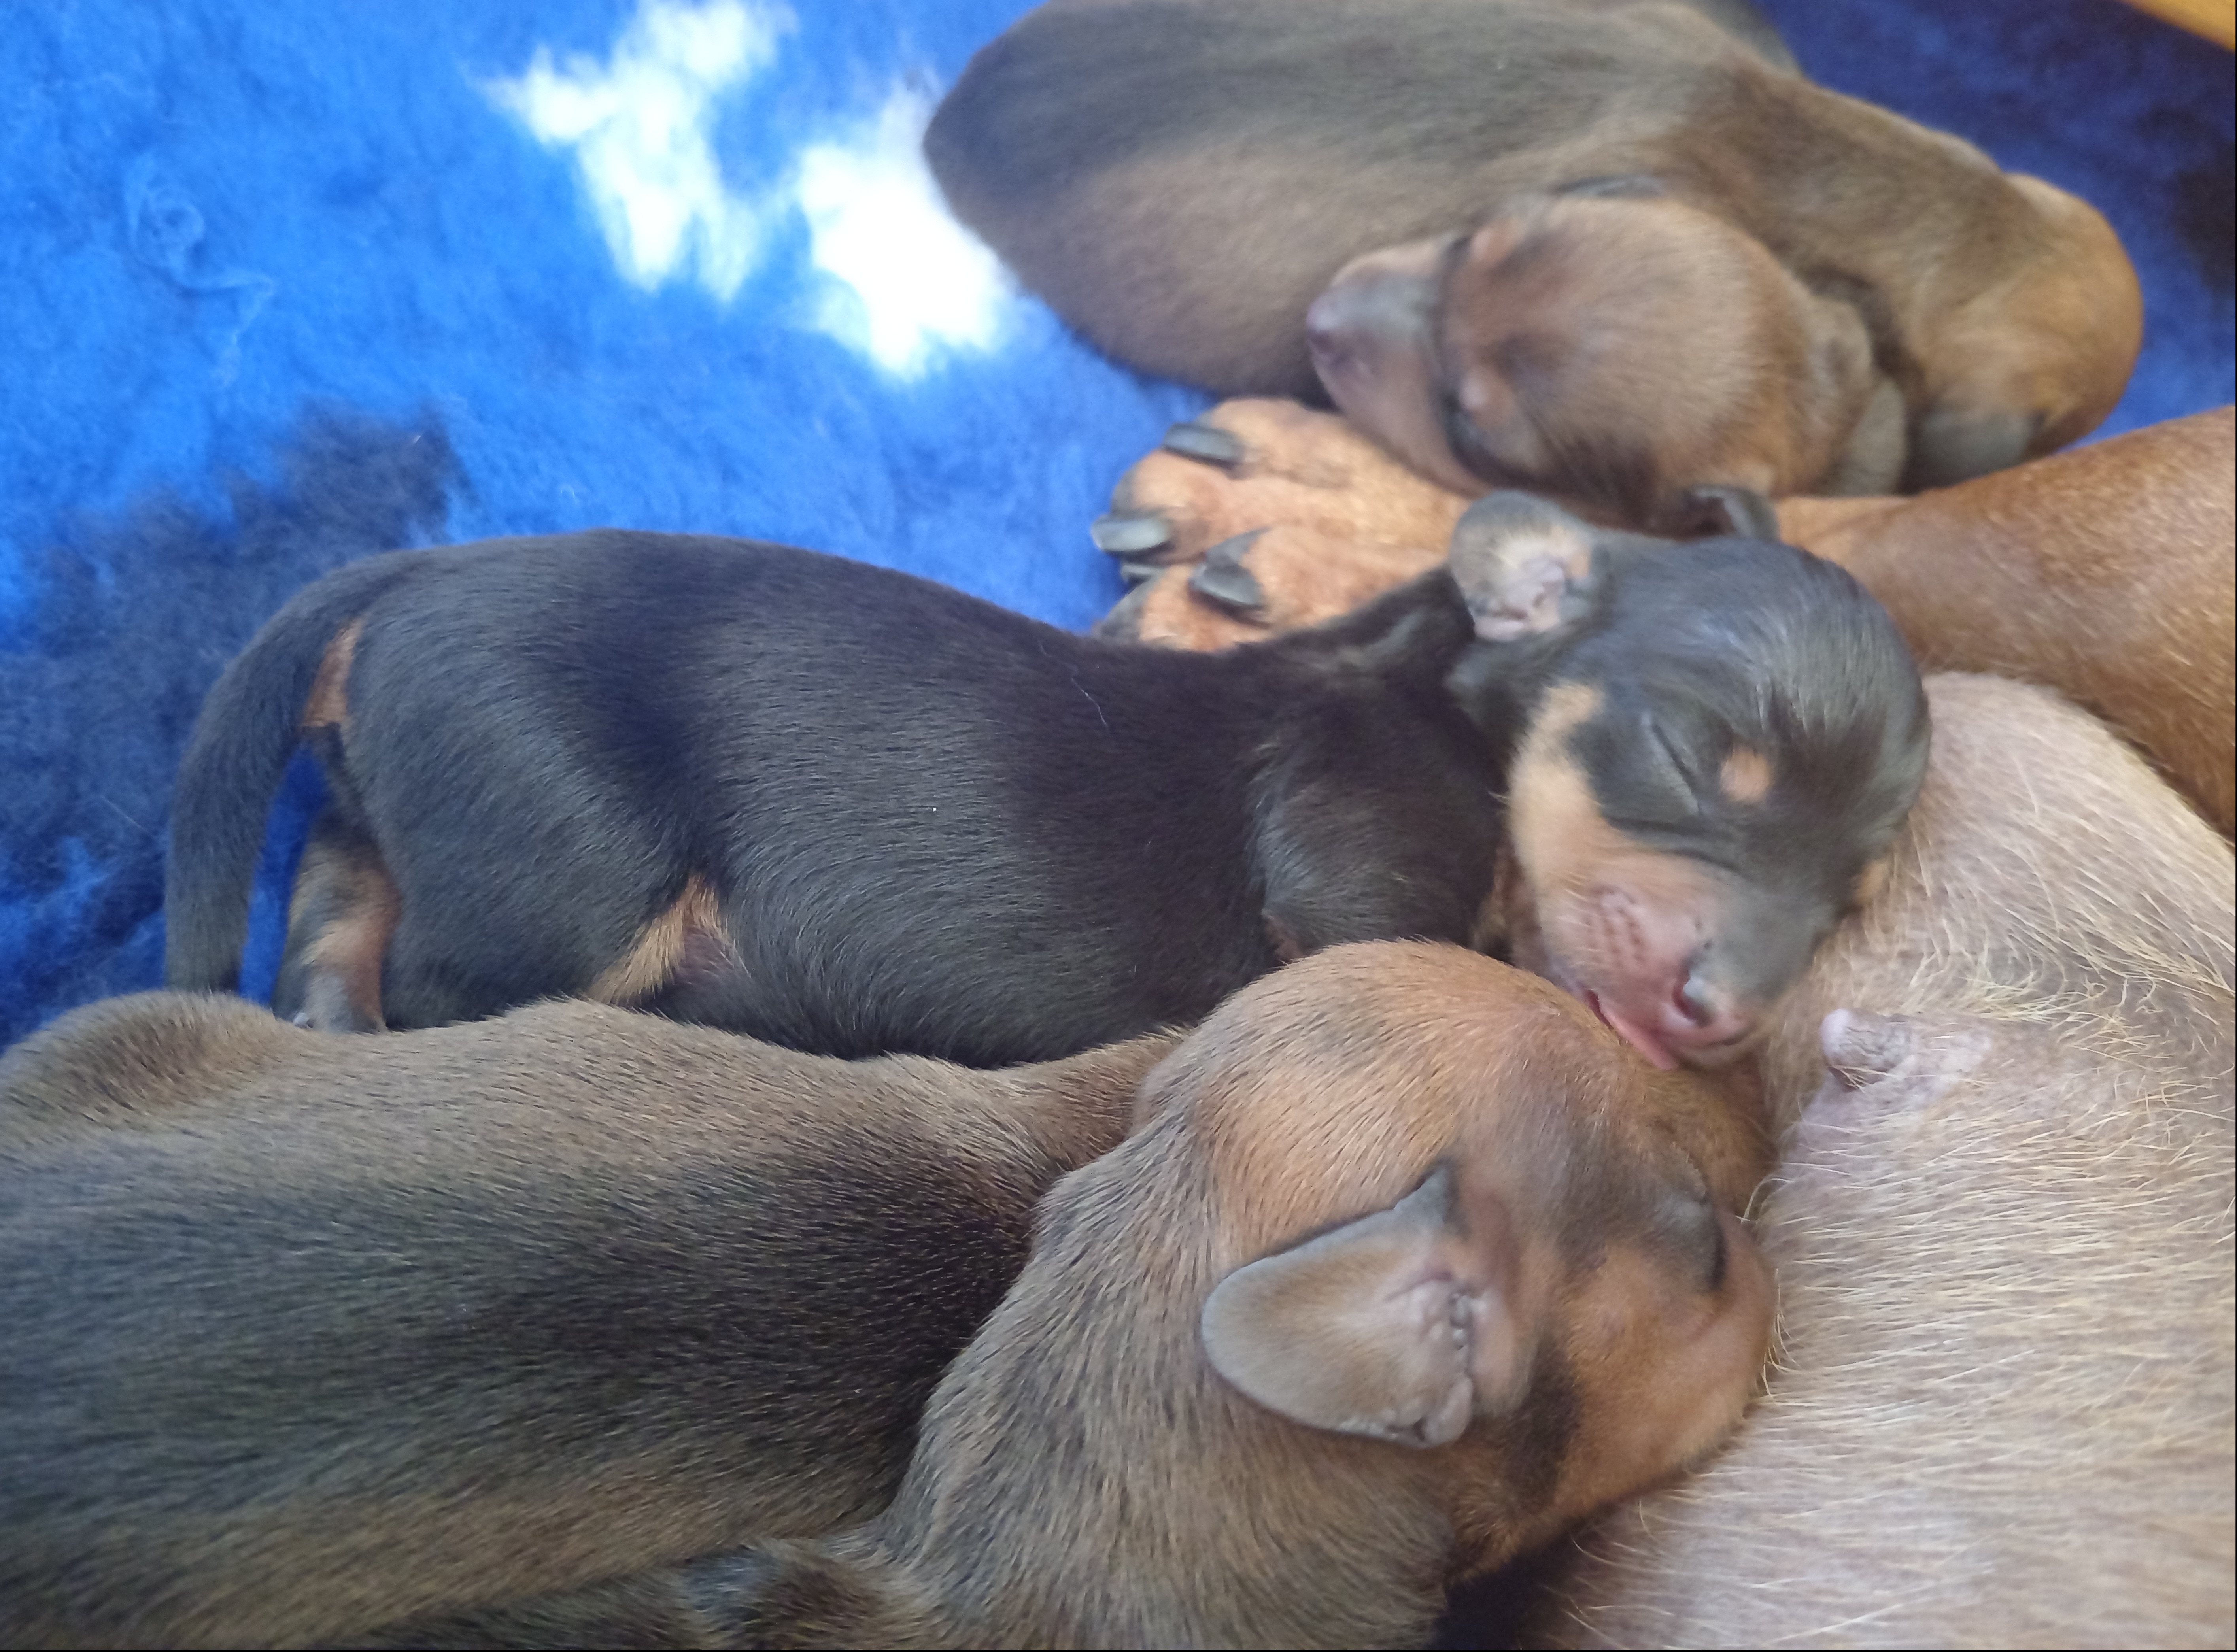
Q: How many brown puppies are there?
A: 4